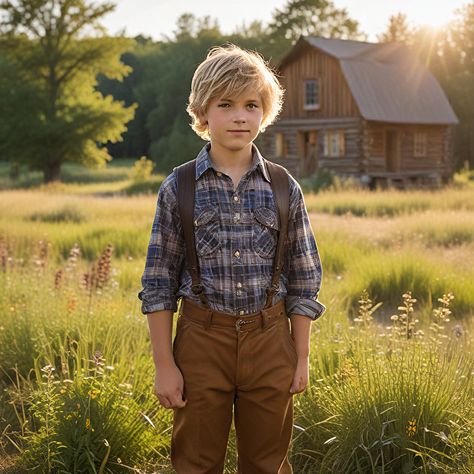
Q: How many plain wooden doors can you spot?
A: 2